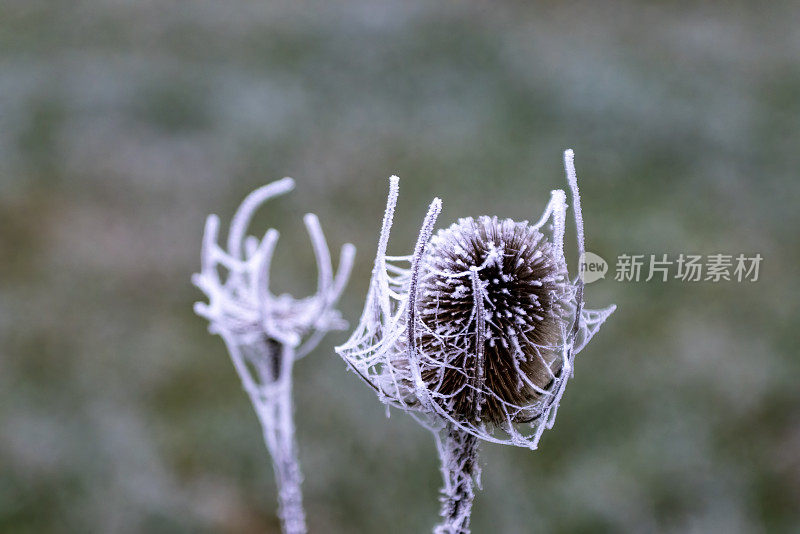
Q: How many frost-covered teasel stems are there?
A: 2